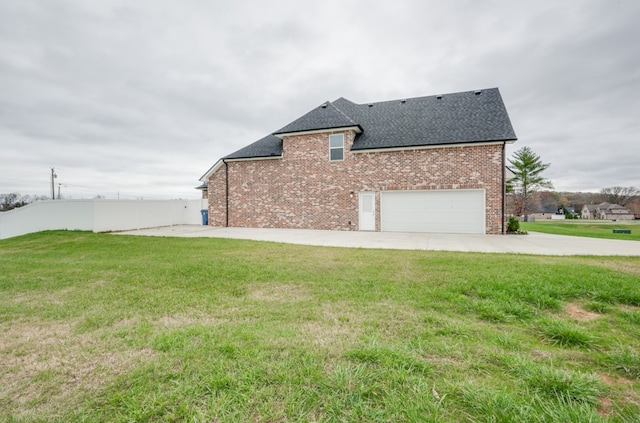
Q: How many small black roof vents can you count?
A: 5